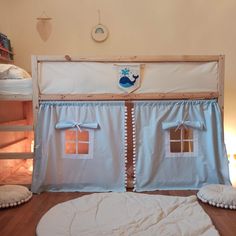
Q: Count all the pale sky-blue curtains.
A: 2